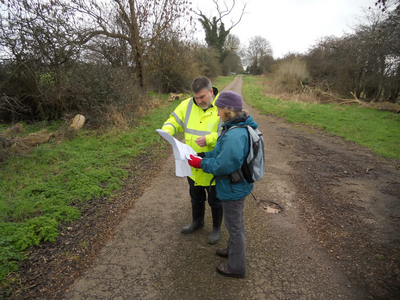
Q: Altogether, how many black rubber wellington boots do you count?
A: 2